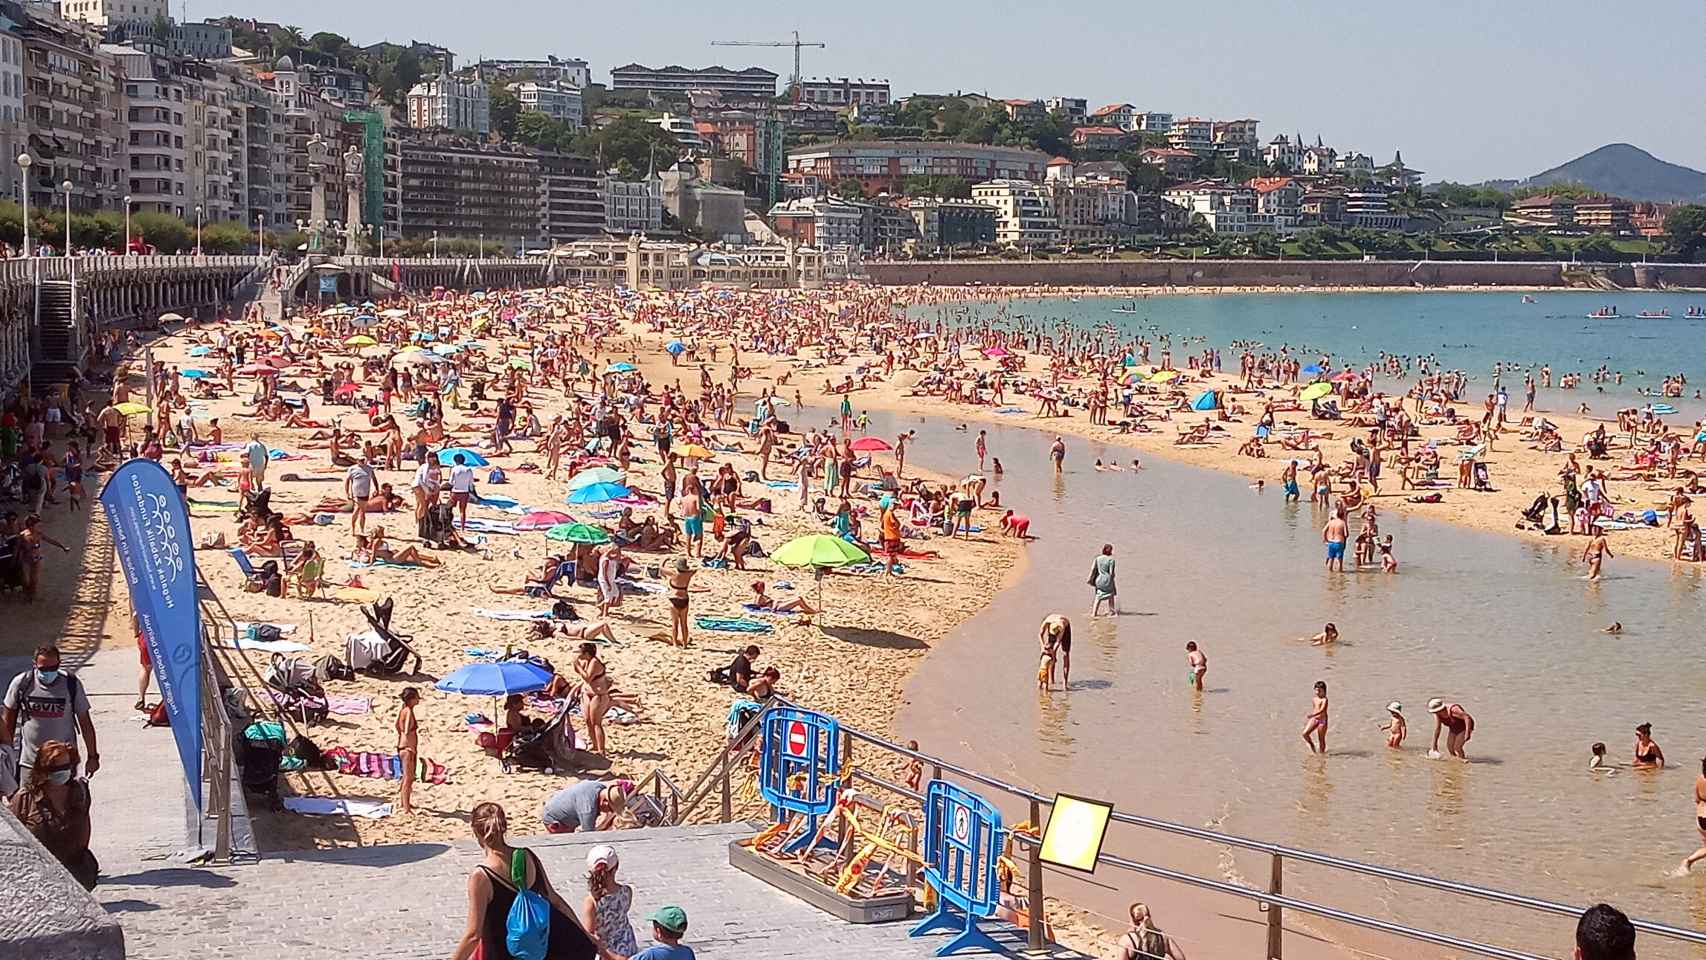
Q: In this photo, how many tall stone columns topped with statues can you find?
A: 2